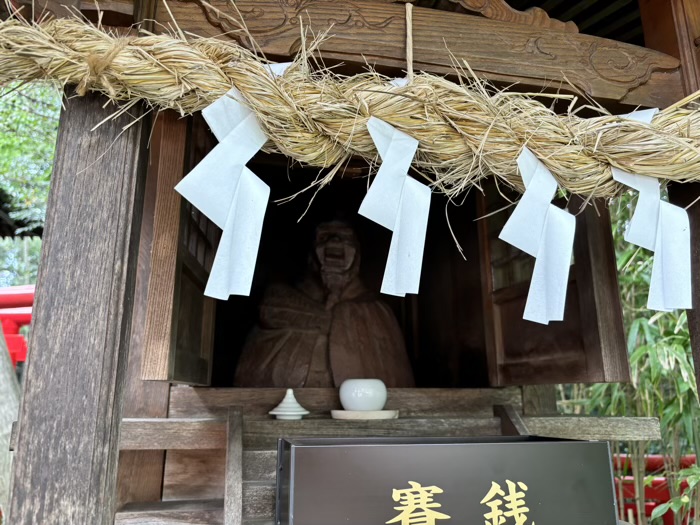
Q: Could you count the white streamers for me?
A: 4